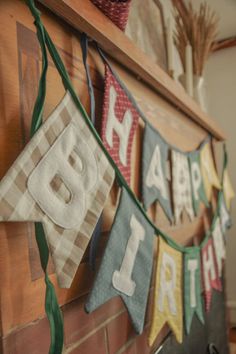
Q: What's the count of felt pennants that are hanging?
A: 13